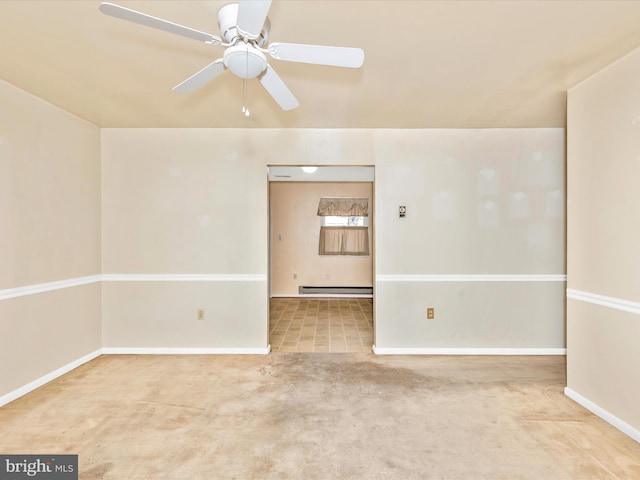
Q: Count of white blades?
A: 5